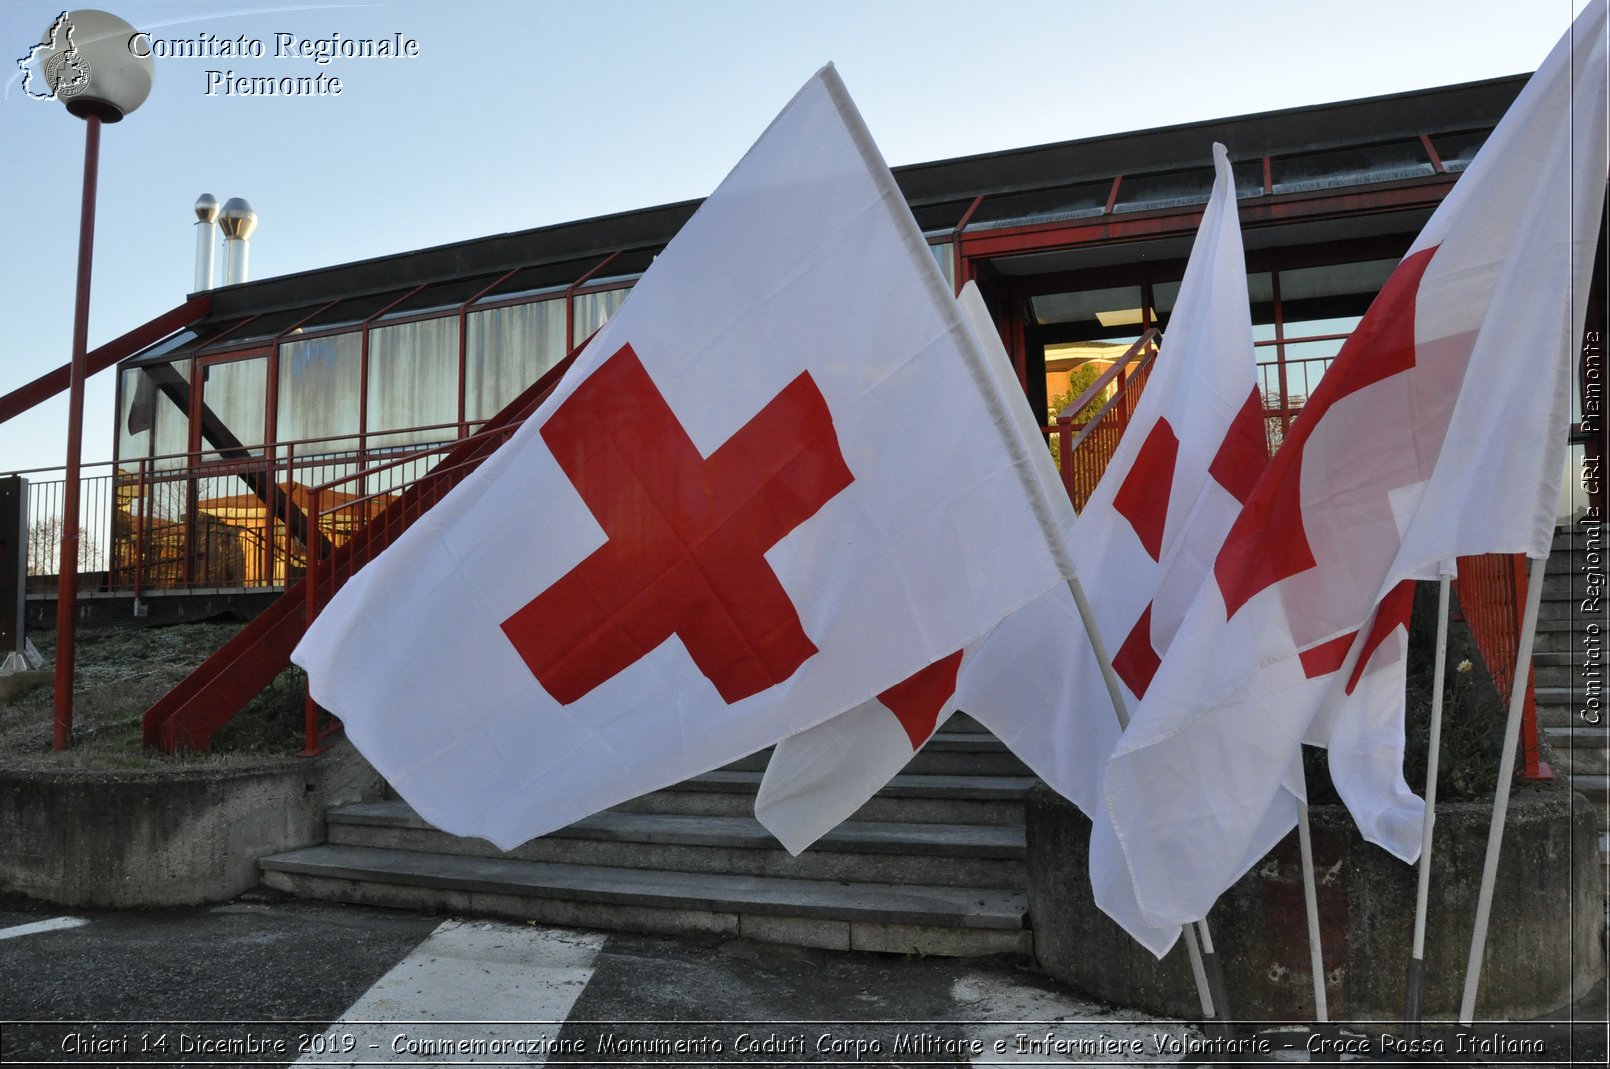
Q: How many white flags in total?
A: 5